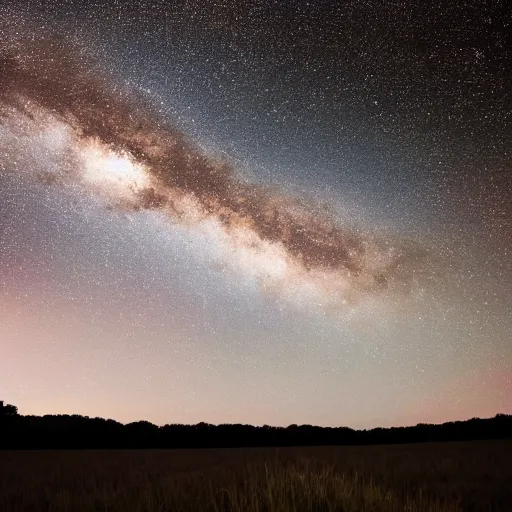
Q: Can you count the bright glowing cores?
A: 1